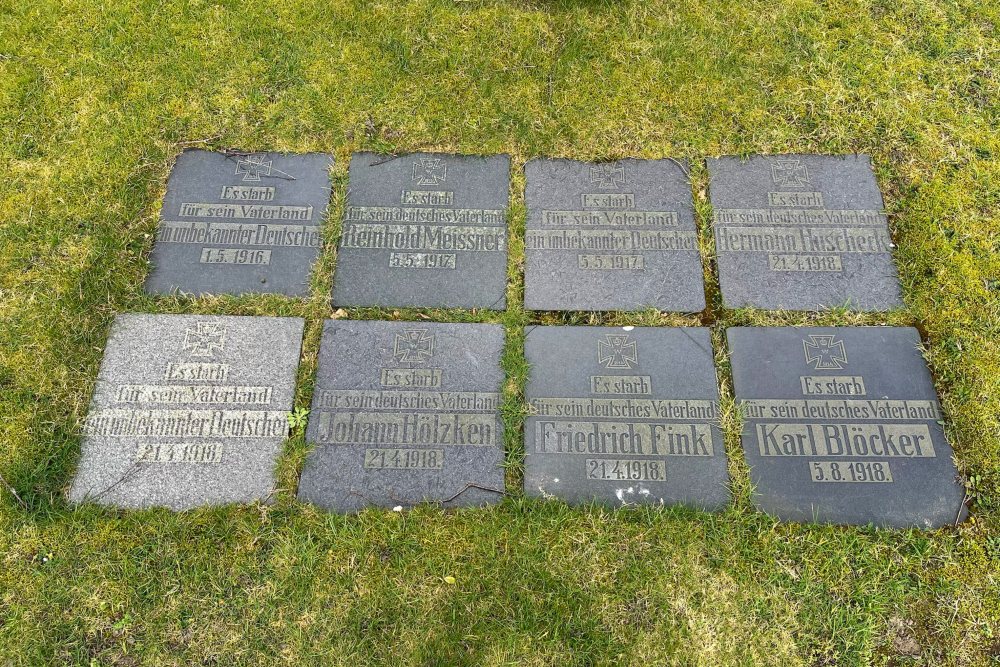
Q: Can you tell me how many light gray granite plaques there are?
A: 1